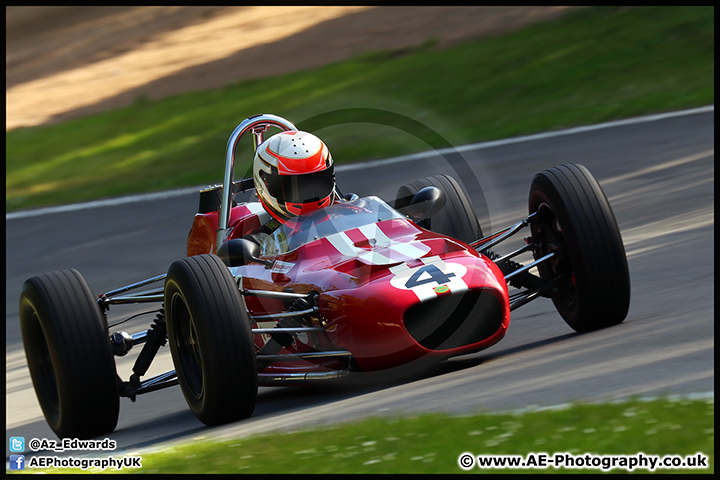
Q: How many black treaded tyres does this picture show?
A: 4